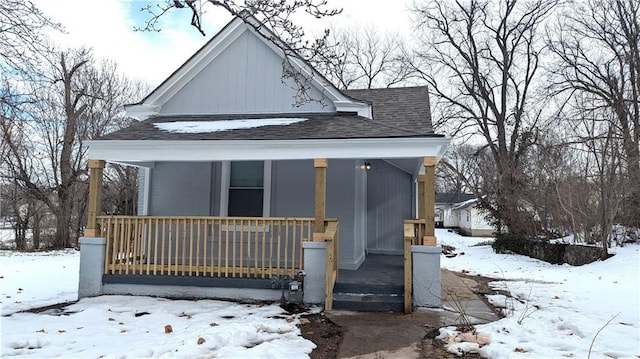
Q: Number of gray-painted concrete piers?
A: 3